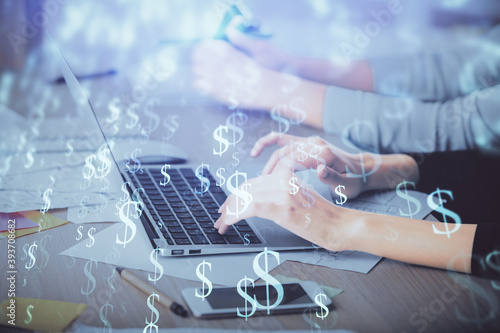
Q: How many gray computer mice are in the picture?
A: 1